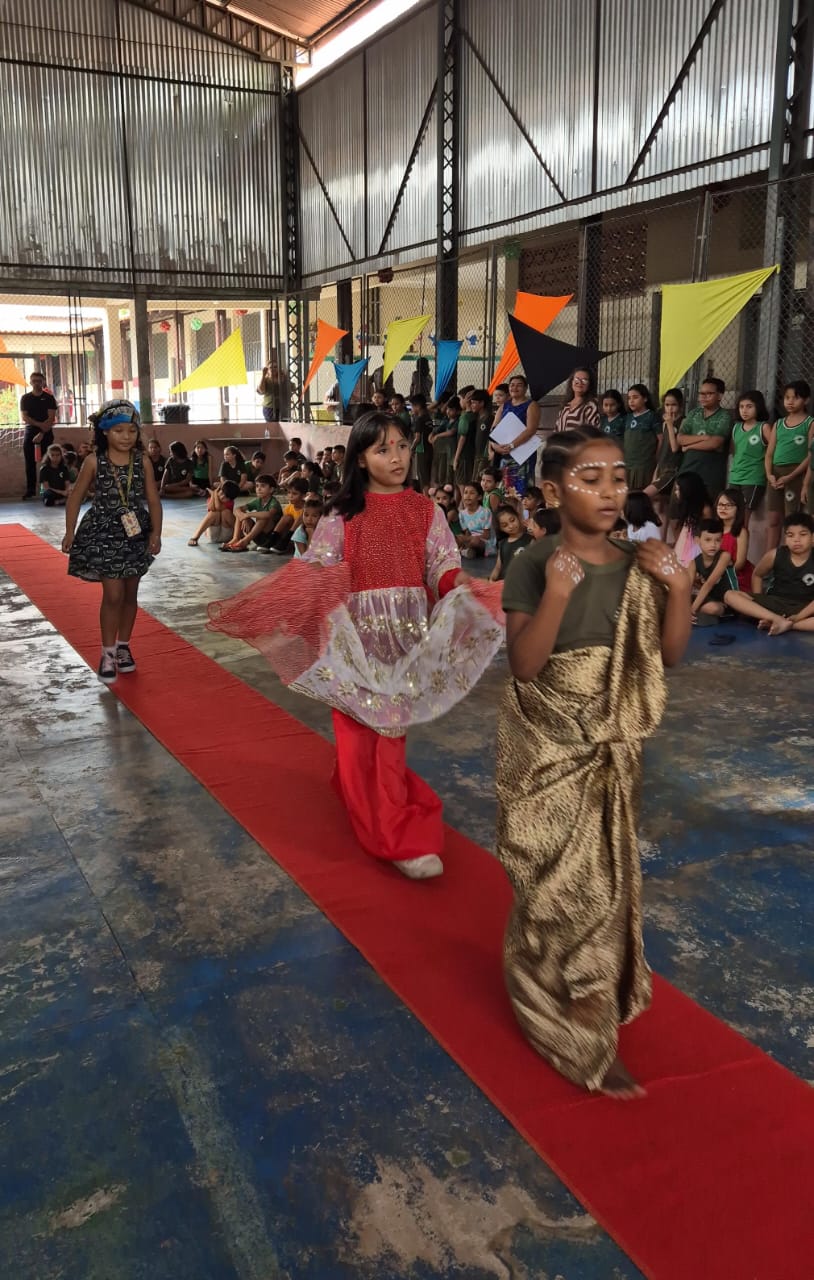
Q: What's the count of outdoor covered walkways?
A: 1